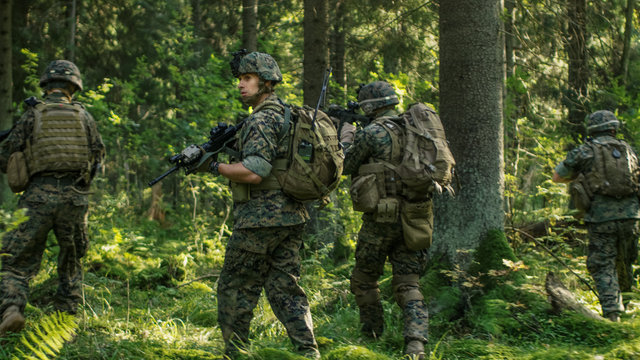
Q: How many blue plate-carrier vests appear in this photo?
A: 0